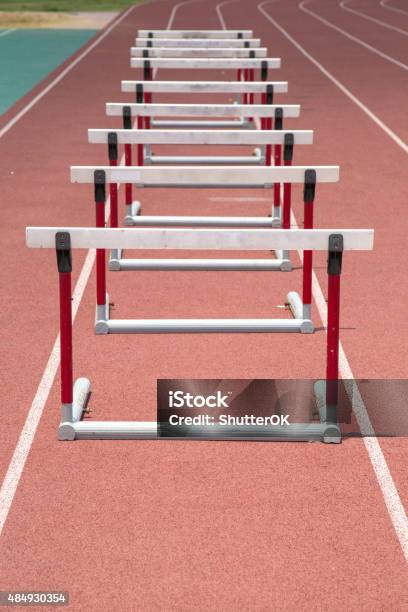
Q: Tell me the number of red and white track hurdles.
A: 9